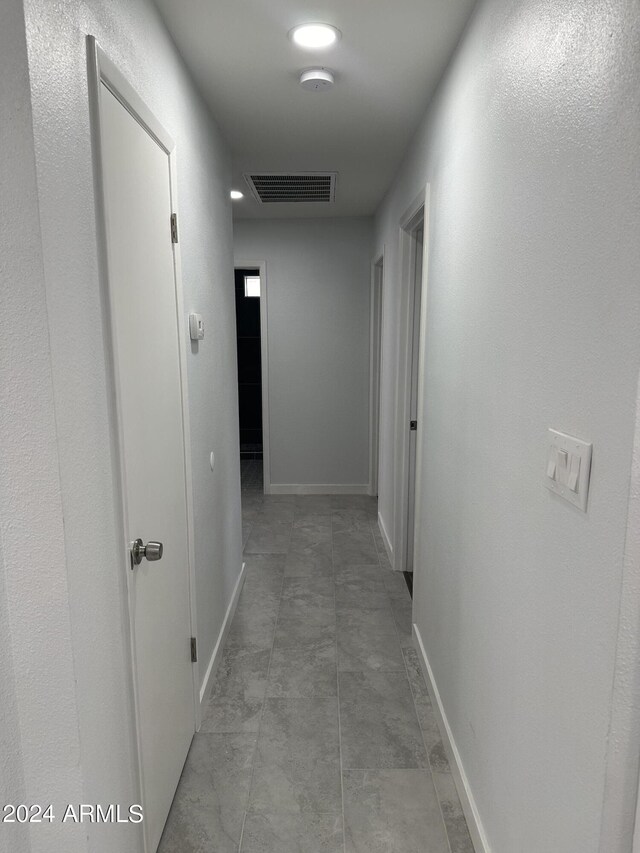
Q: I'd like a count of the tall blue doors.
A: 0